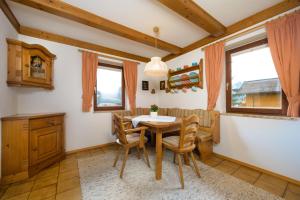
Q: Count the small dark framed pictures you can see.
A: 2